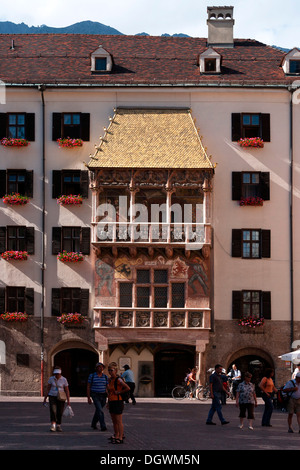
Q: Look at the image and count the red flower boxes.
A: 11